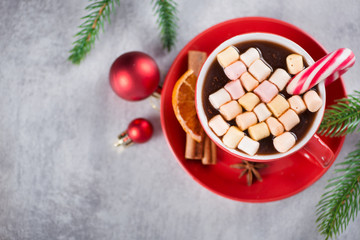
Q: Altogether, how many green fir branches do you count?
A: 4